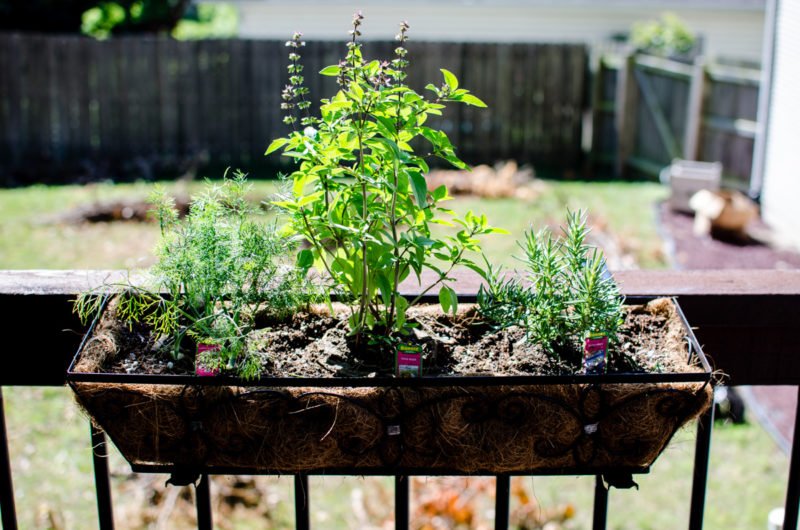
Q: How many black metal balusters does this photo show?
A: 9